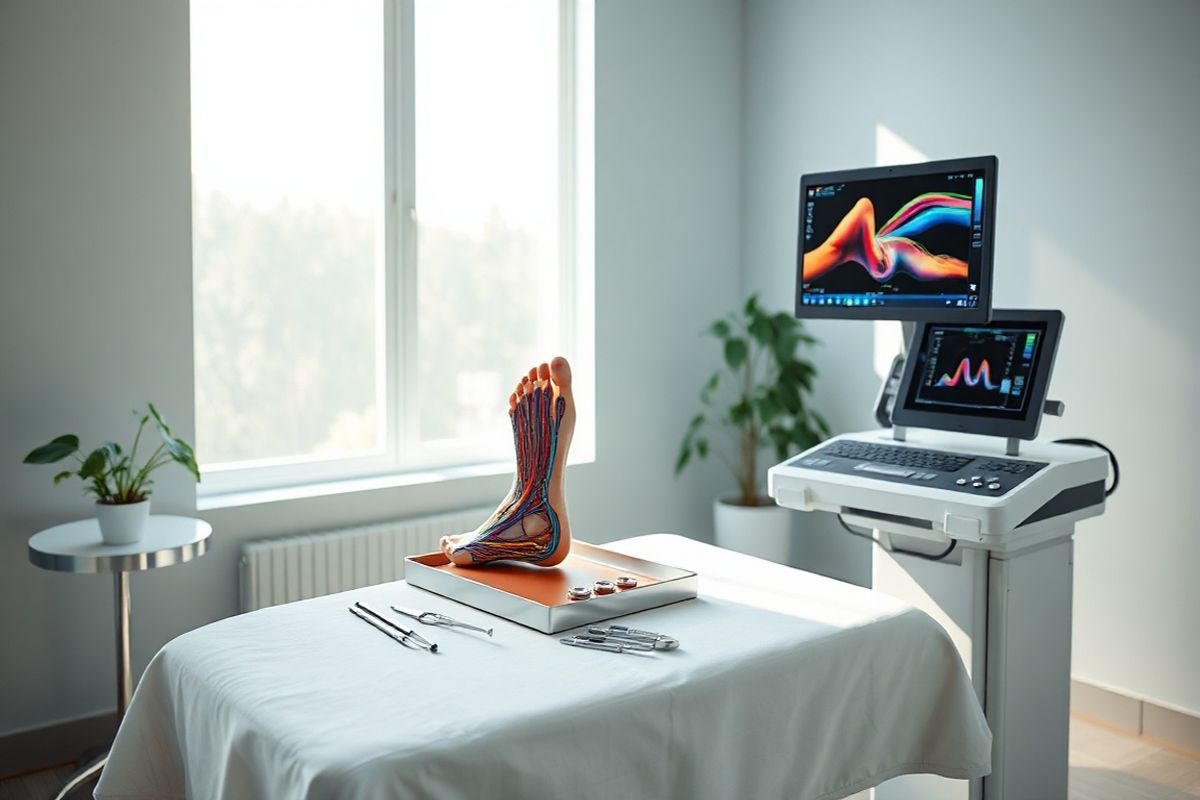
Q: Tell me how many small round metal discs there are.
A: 3